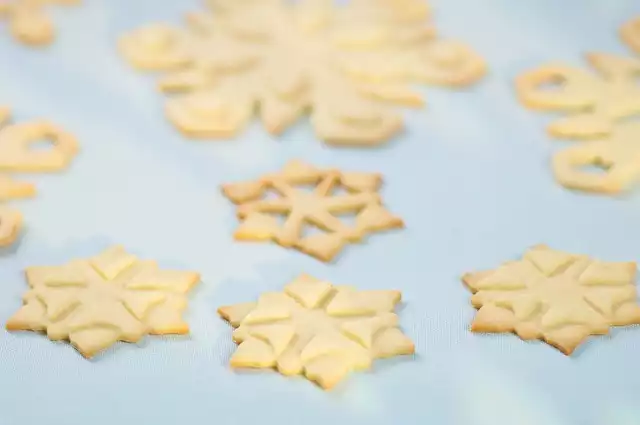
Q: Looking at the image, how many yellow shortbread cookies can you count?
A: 8